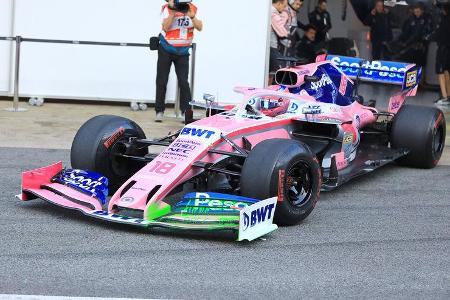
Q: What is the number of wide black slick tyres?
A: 3